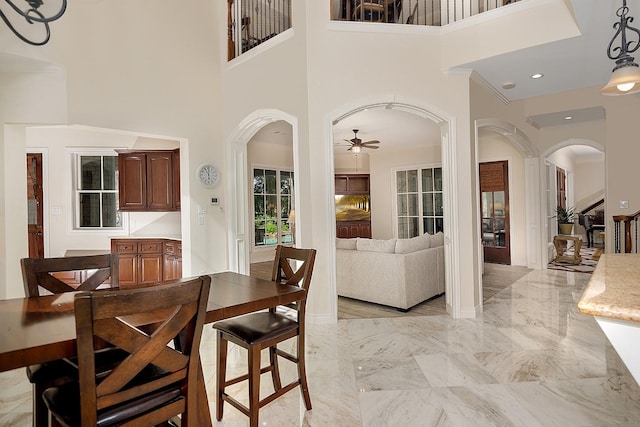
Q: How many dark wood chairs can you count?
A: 3